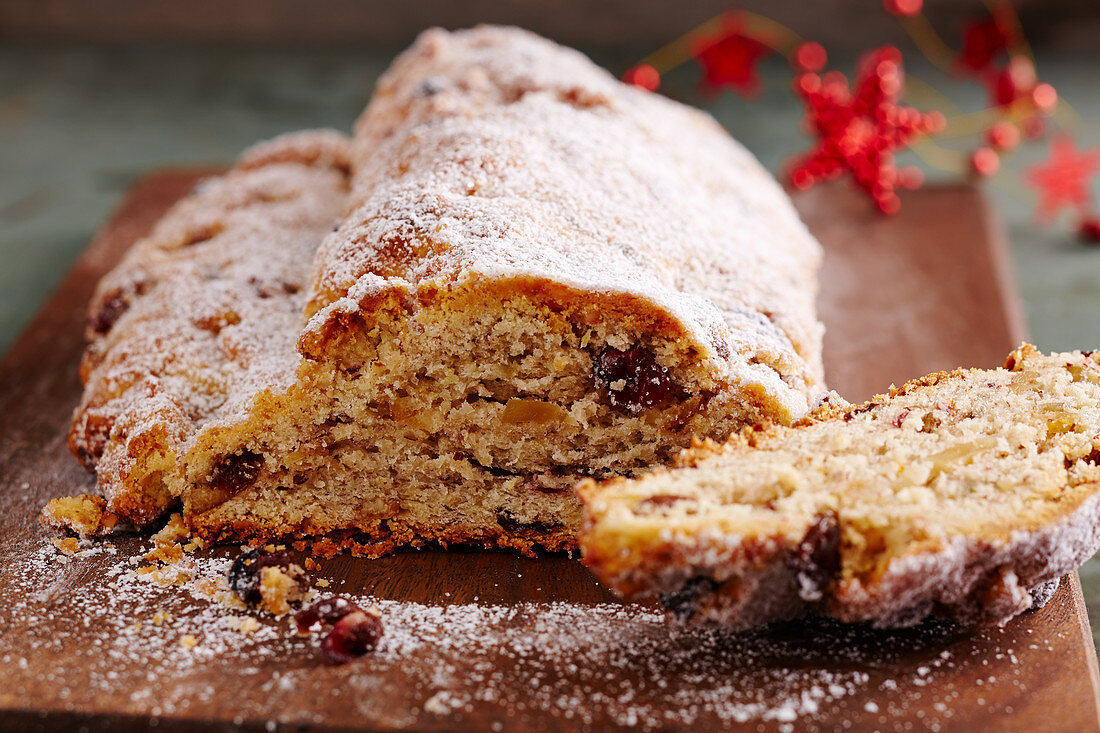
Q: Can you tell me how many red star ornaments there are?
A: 4